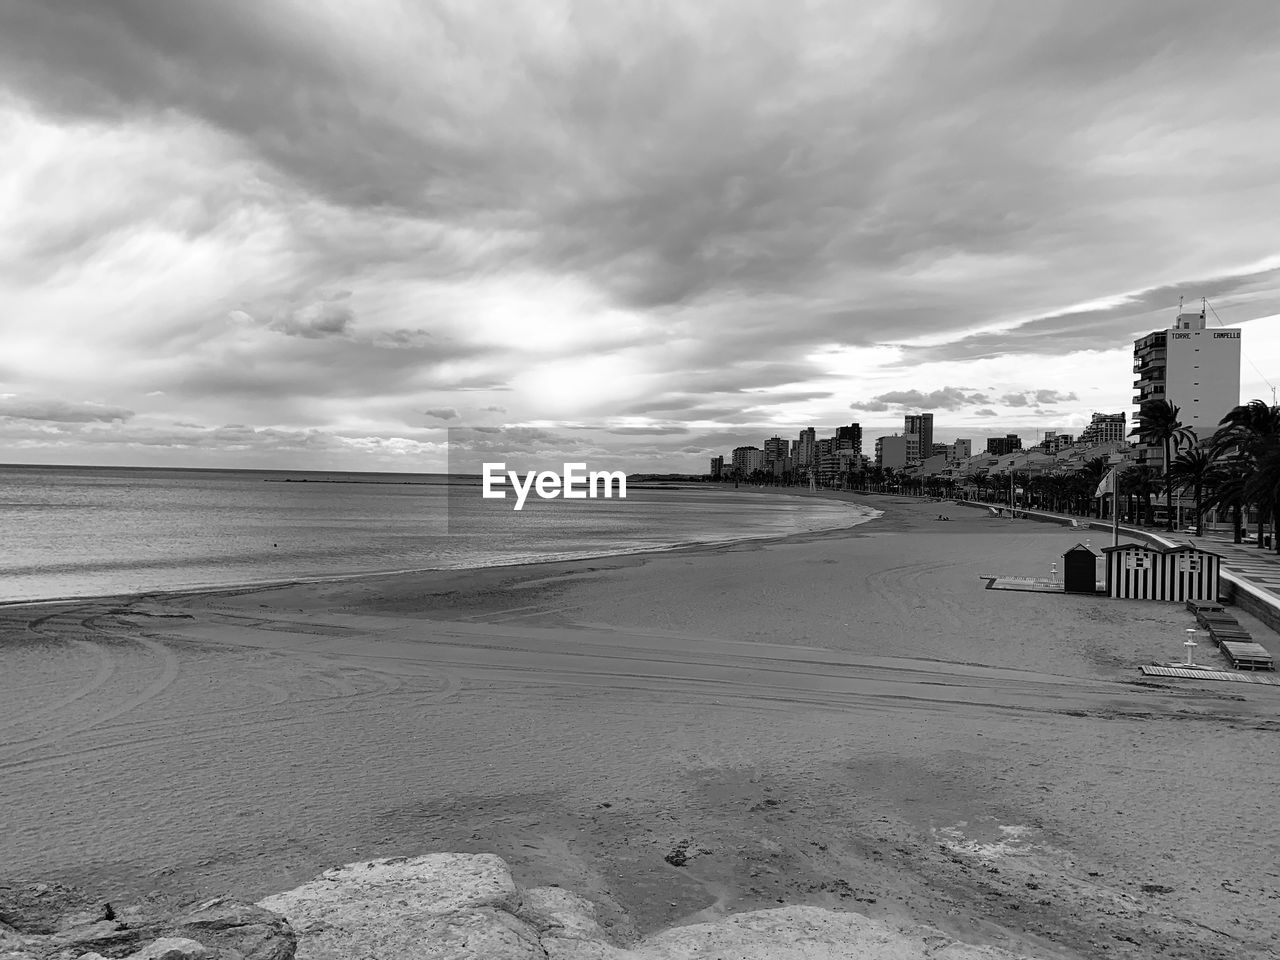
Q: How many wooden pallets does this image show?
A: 4